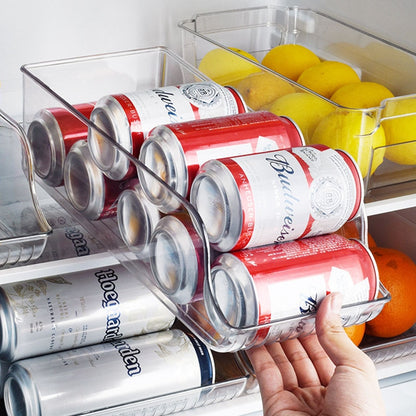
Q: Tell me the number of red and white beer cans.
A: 8